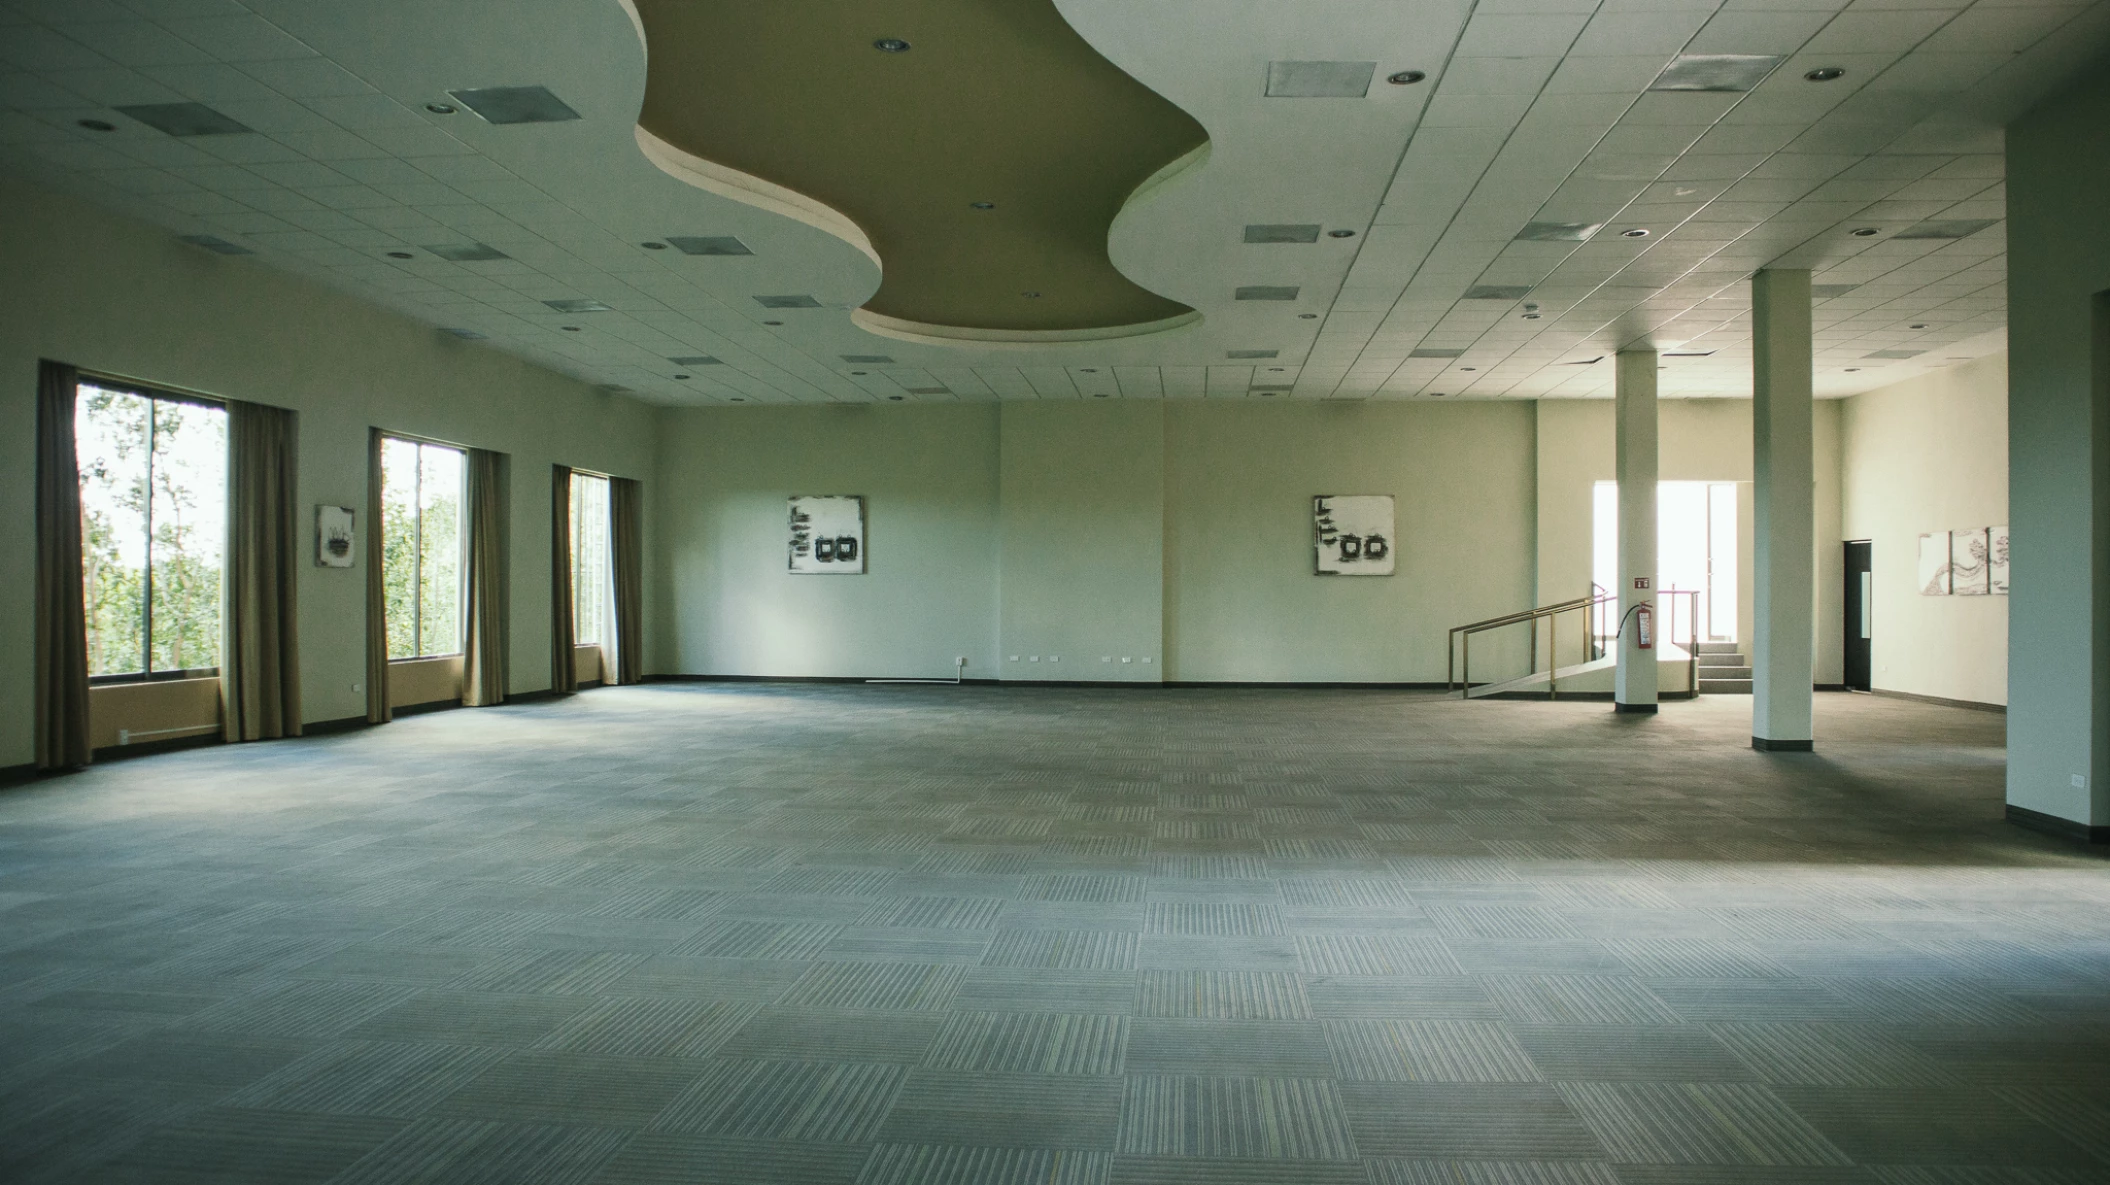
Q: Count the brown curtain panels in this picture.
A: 6